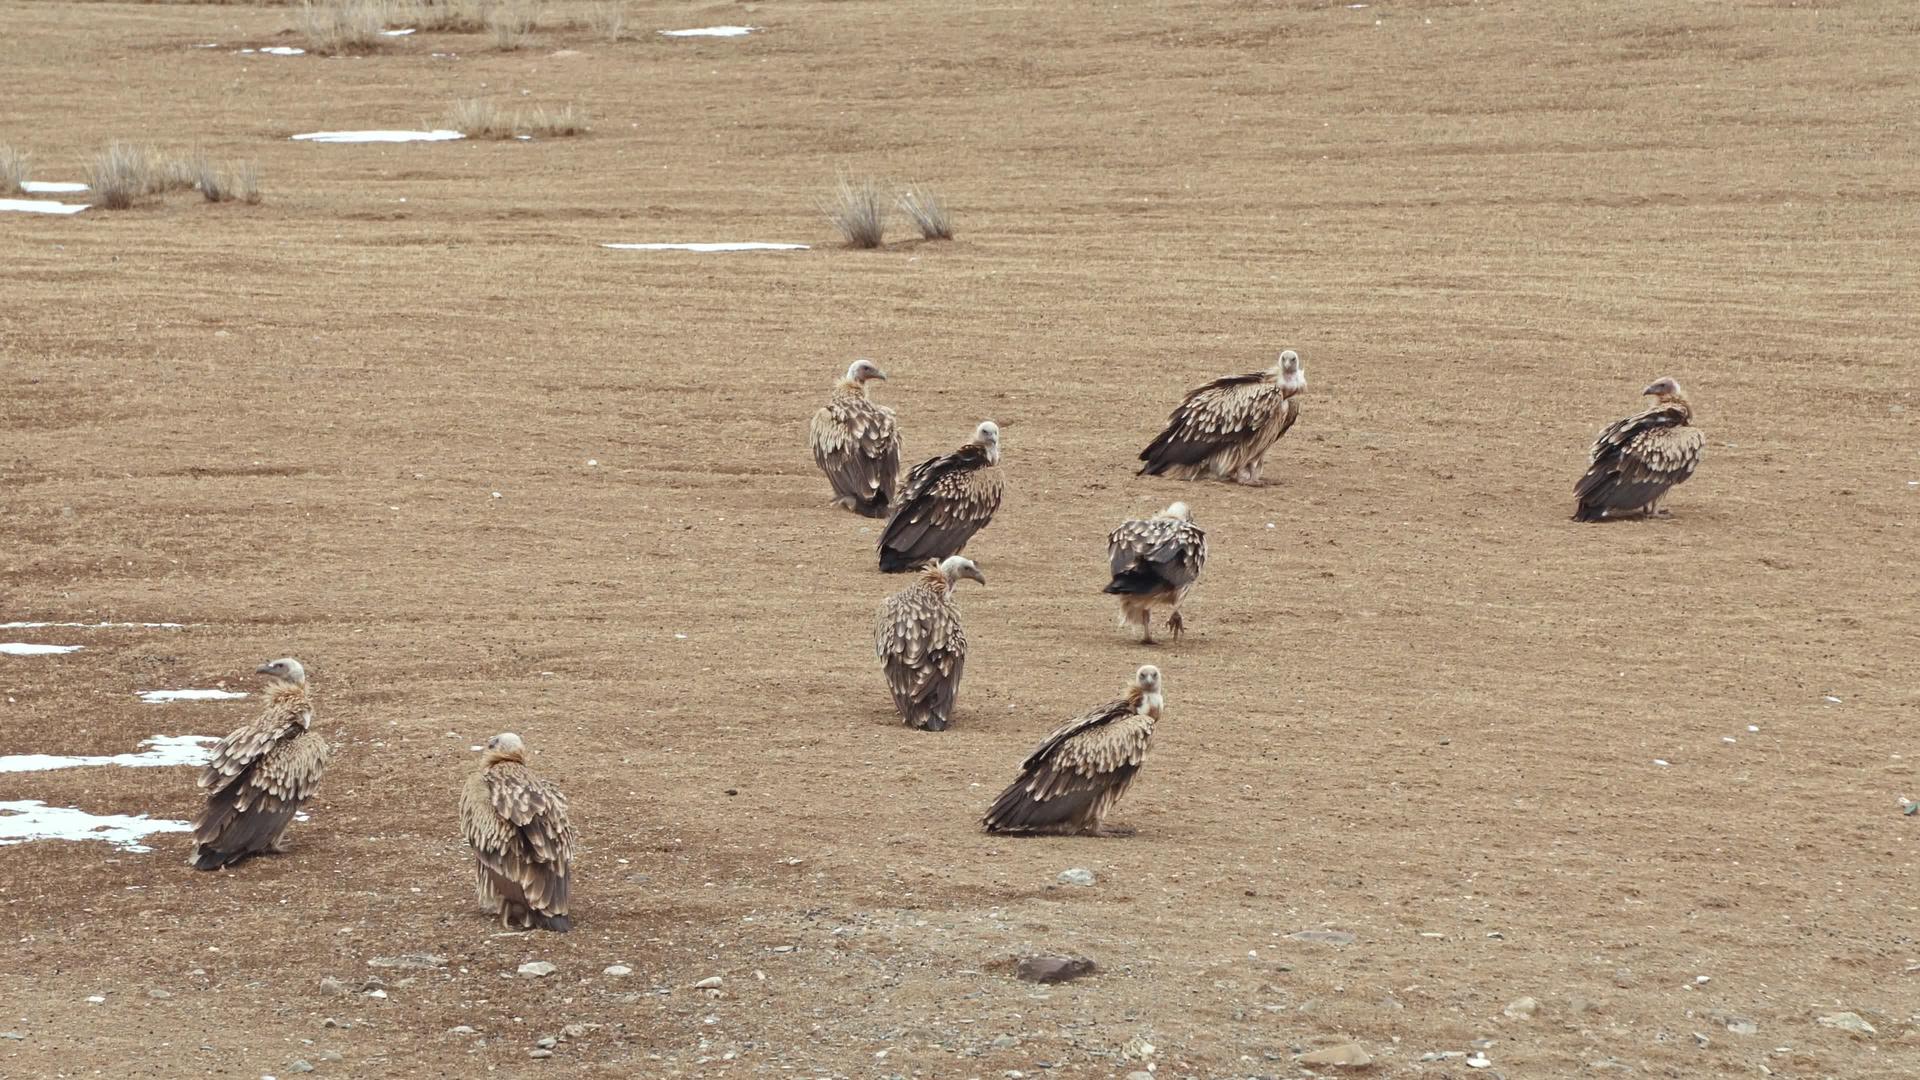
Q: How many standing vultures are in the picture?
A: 9